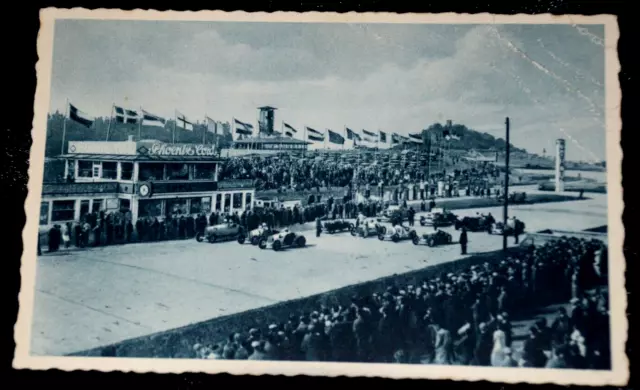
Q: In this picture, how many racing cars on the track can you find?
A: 11